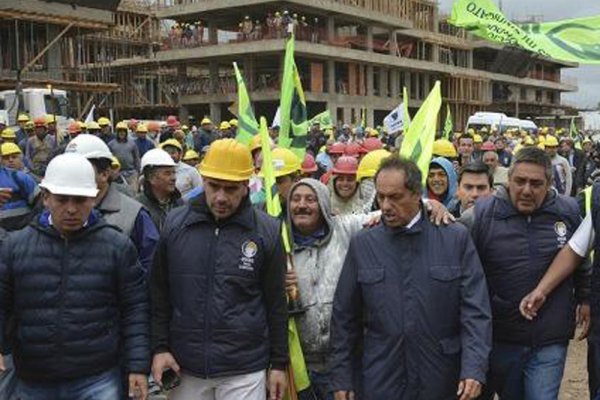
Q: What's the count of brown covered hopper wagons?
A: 0